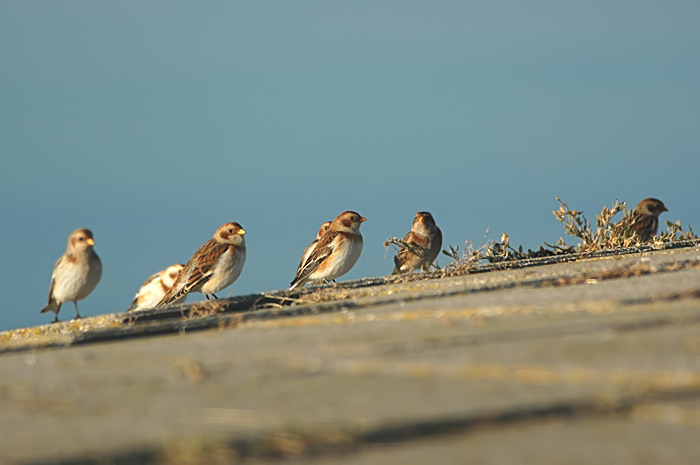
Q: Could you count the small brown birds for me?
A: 7